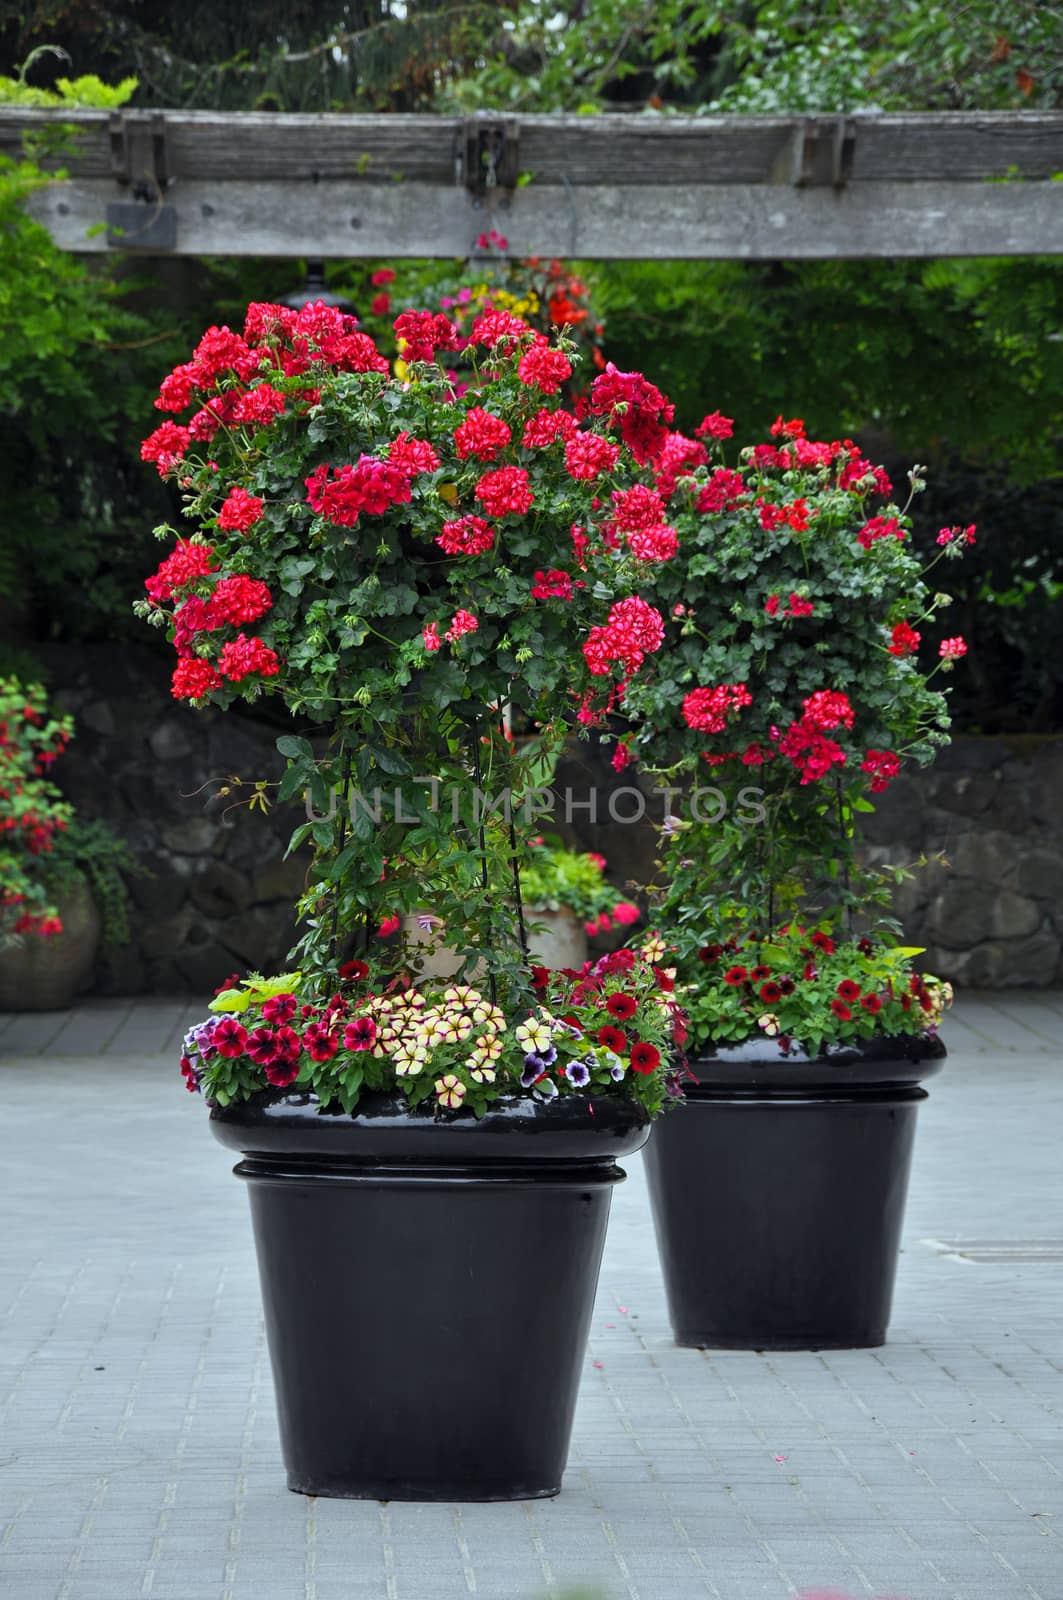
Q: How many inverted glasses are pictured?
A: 0